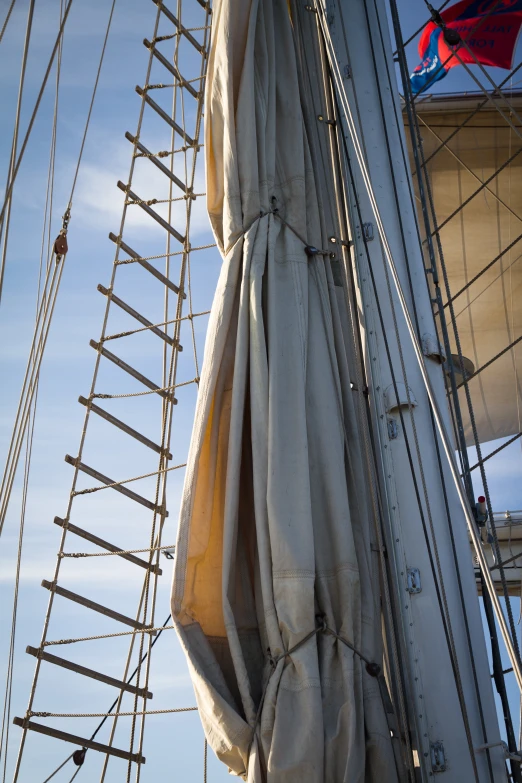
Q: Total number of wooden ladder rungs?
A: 15